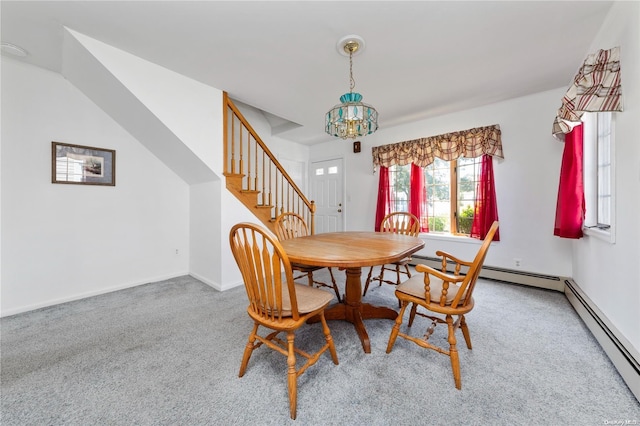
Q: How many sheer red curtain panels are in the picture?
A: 4